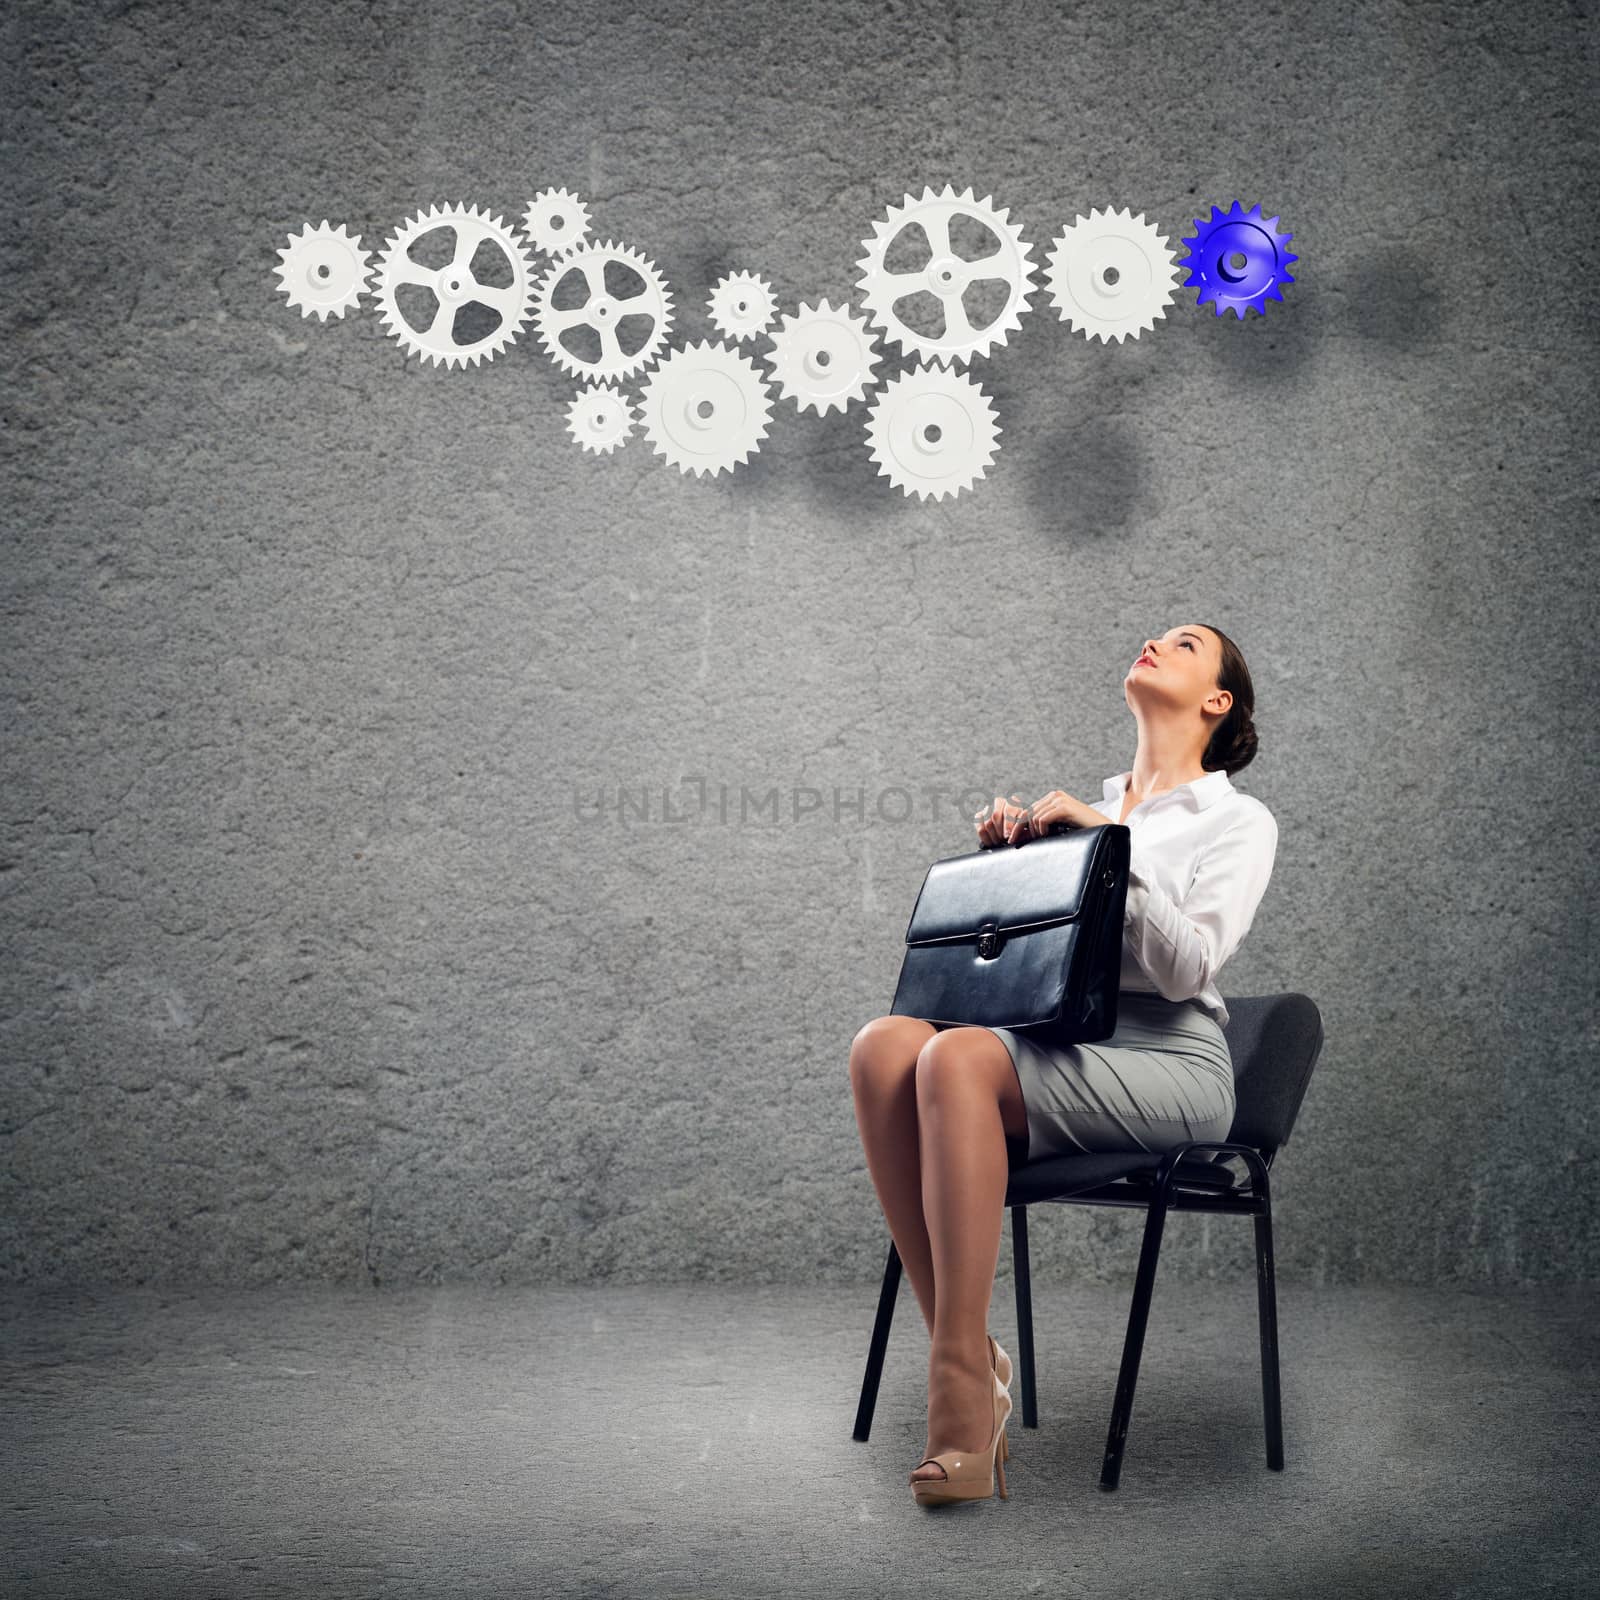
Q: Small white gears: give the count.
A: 3